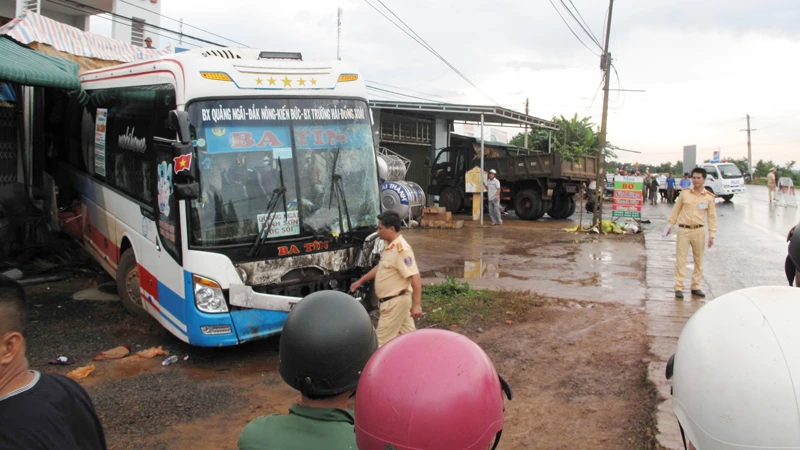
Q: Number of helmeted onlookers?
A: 4